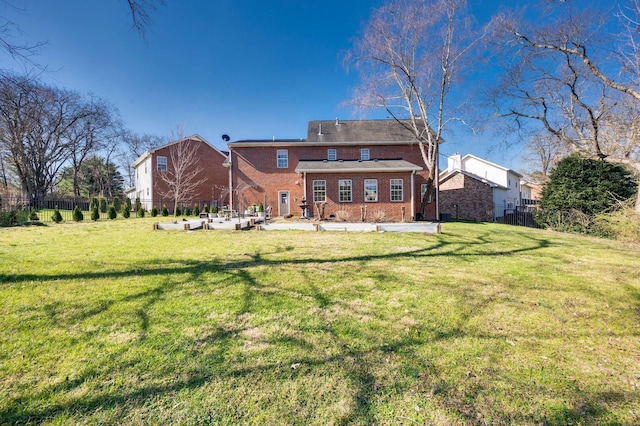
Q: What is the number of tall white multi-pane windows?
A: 4